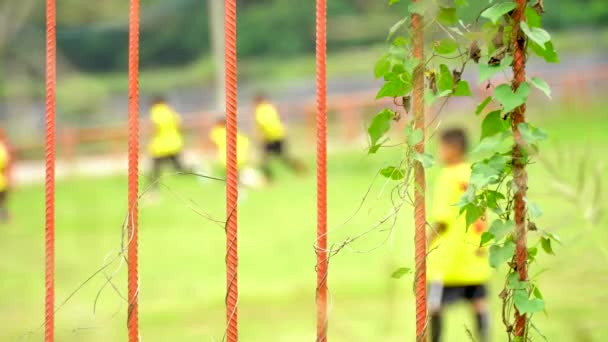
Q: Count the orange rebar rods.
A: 6